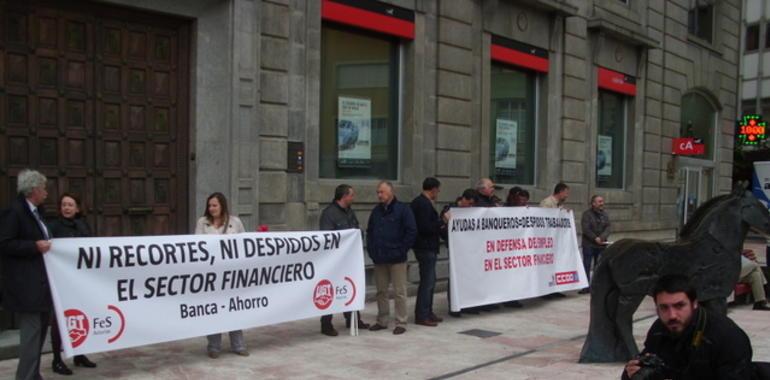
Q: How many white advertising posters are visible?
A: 3